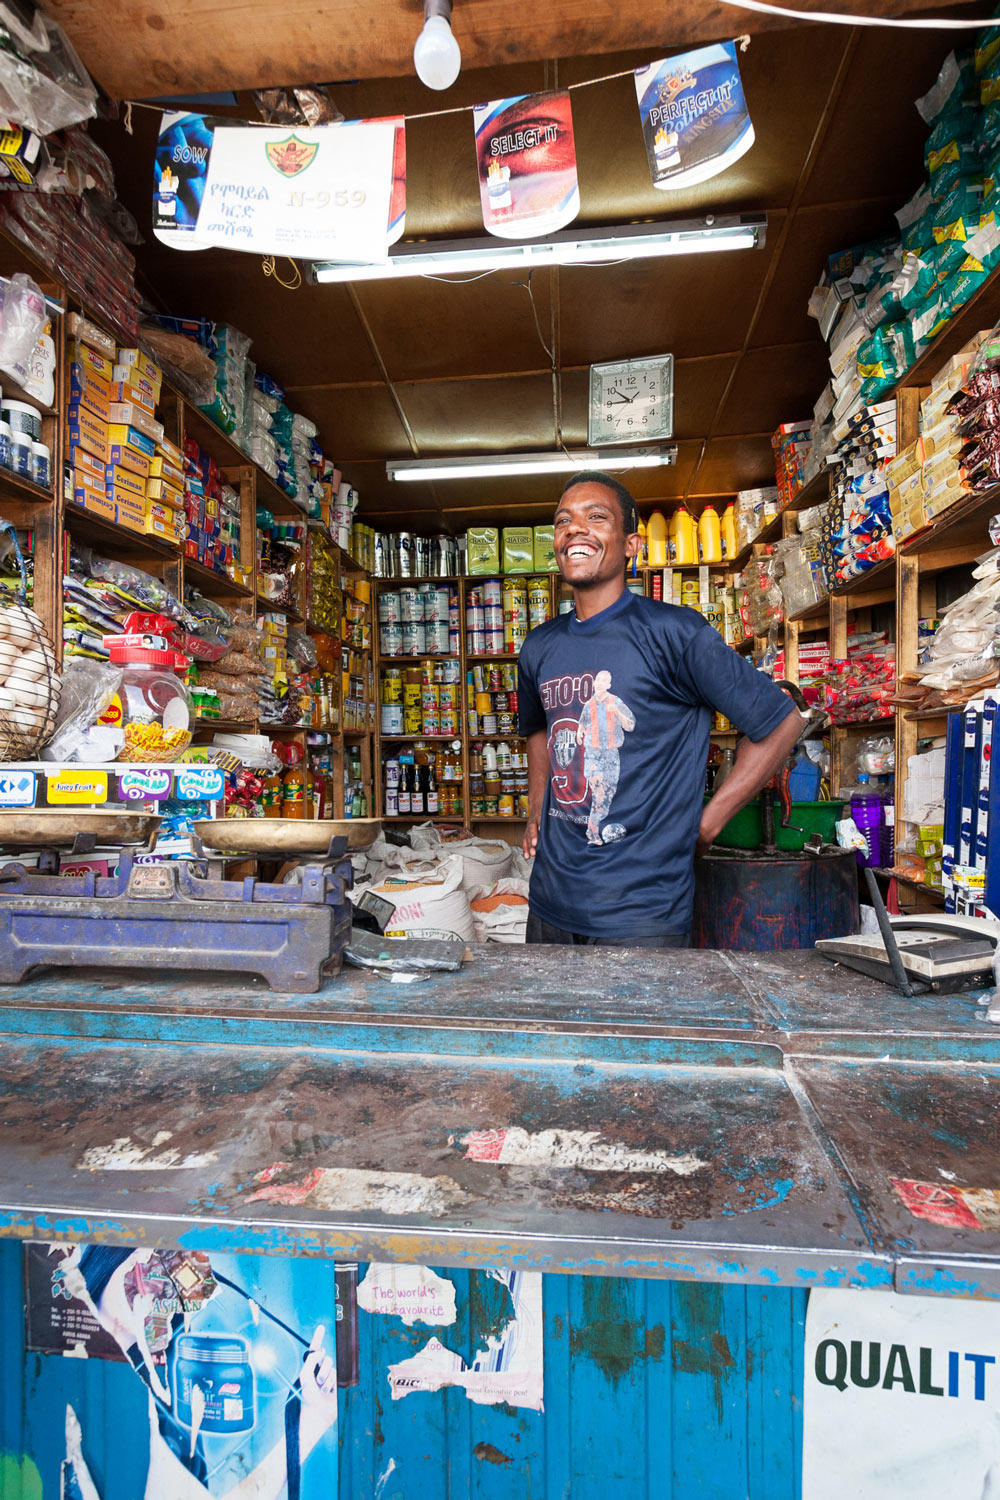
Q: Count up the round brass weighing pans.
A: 2